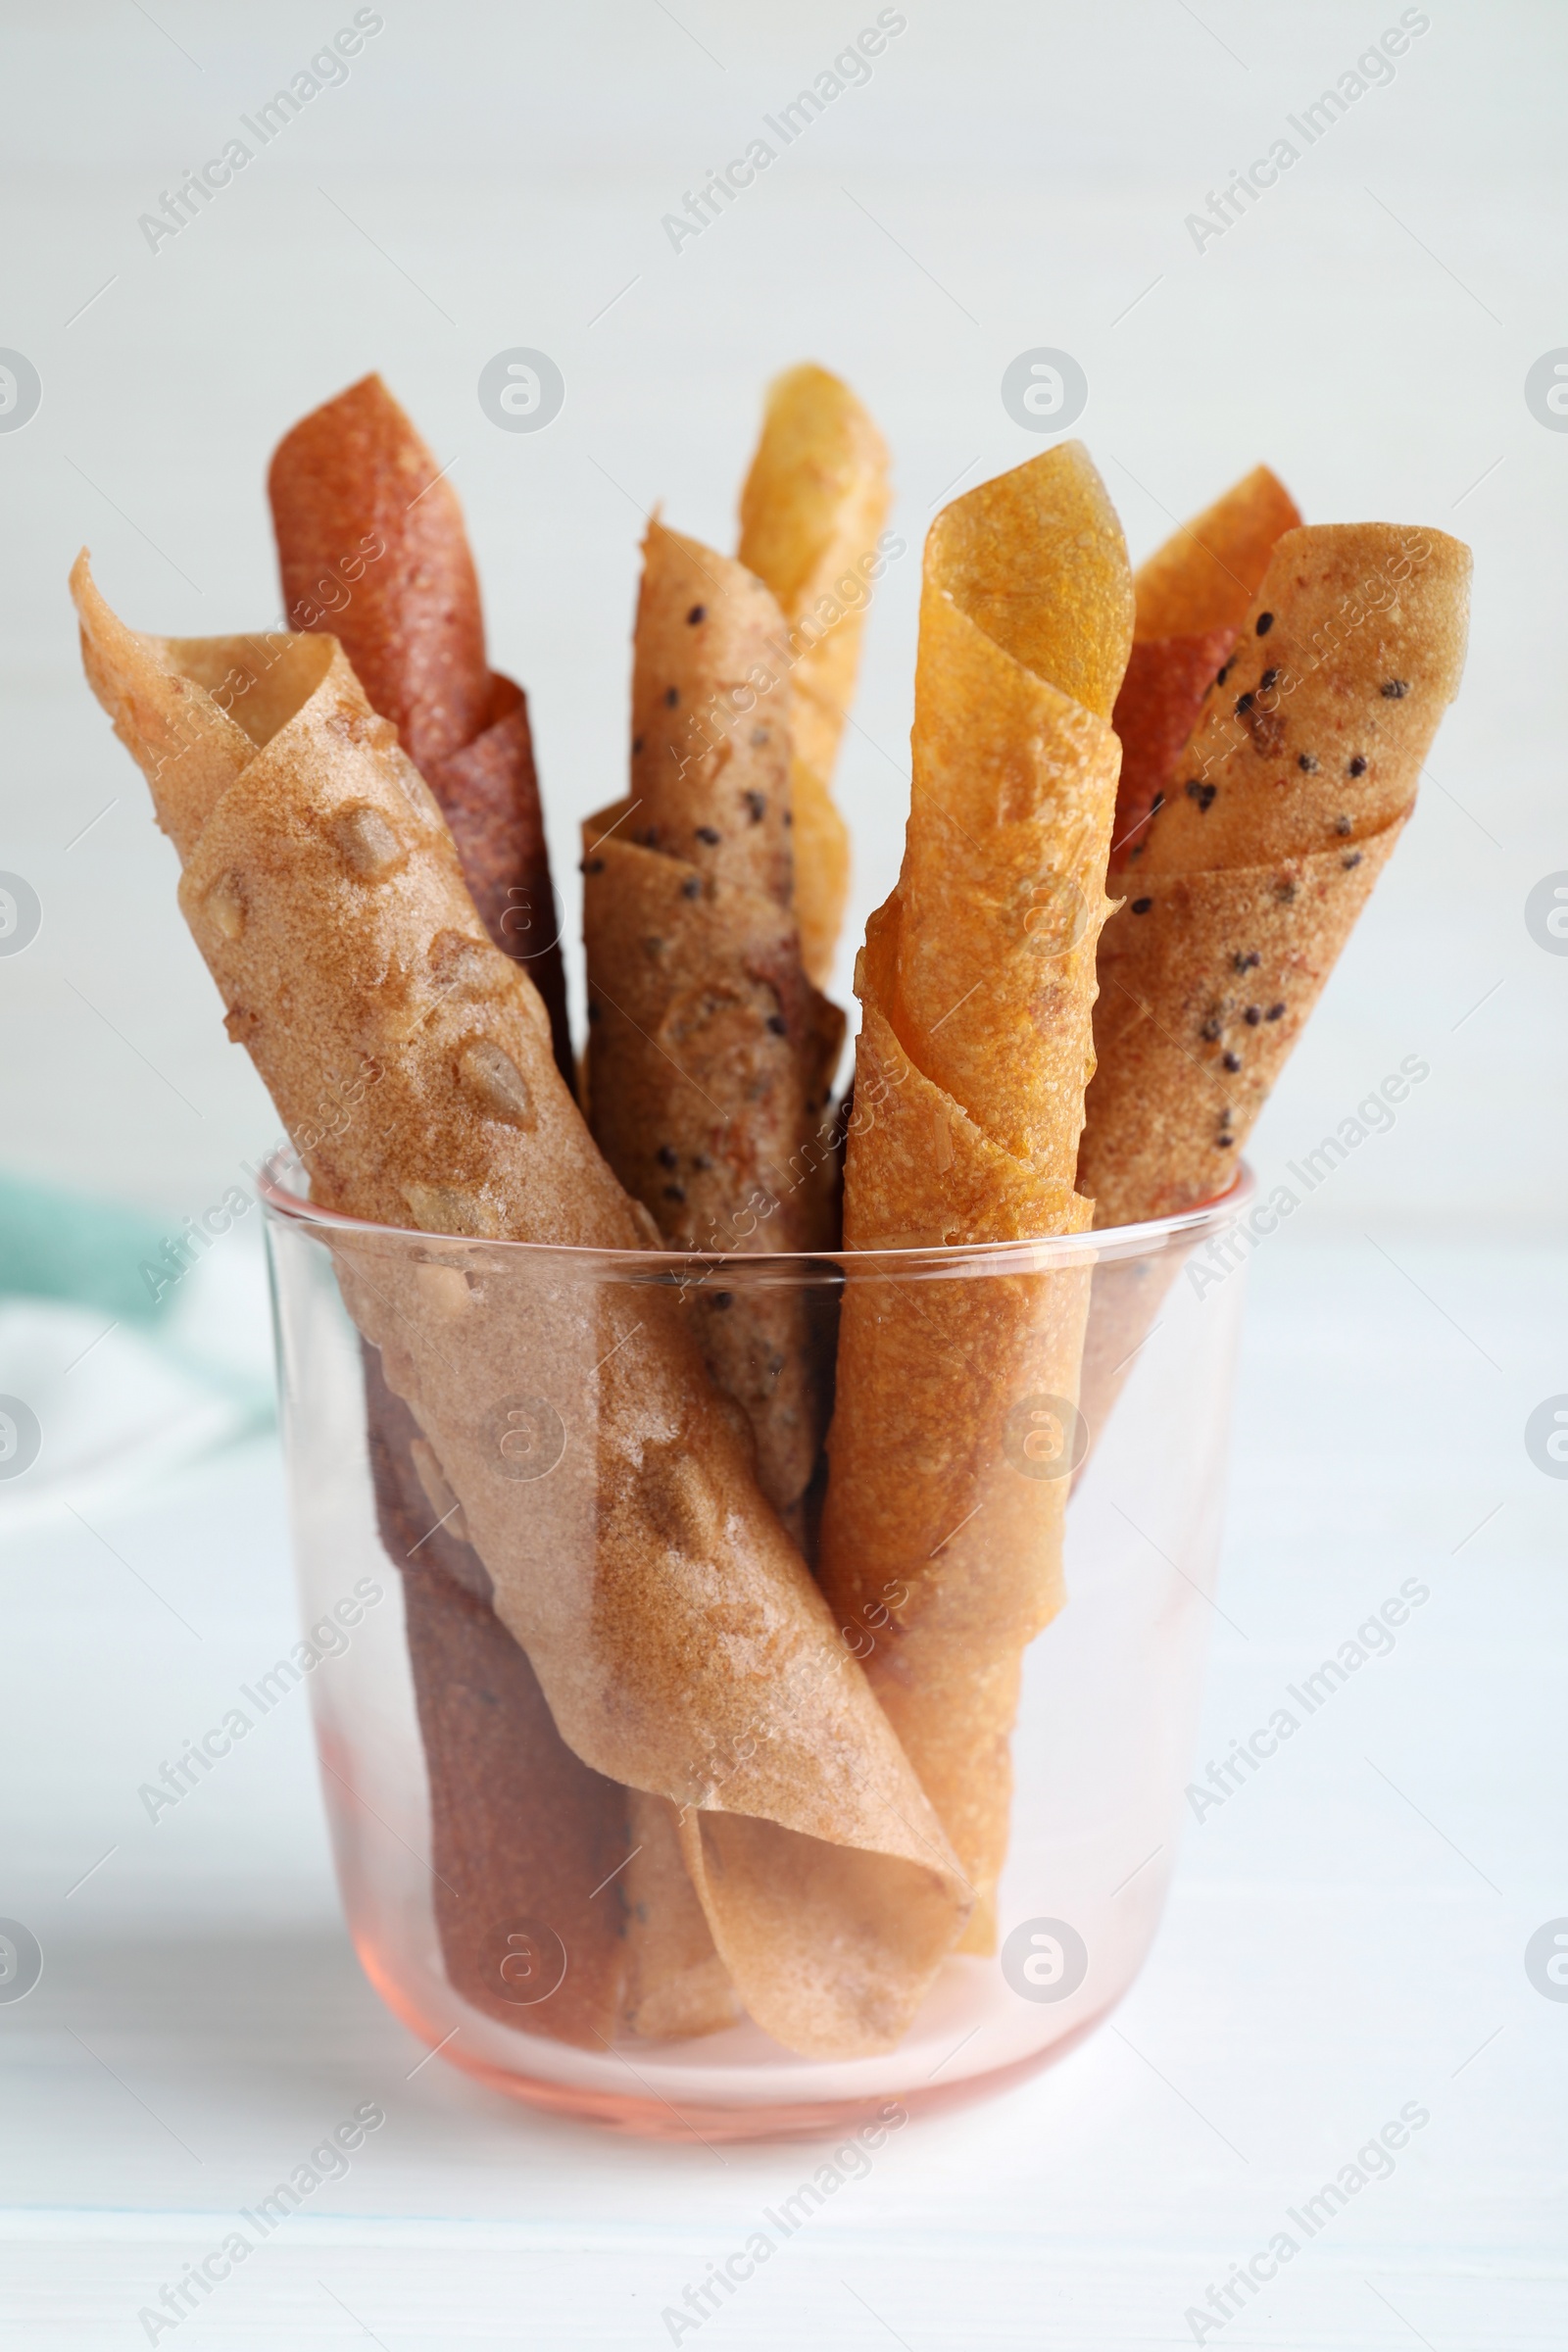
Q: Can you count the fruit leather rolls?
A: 7